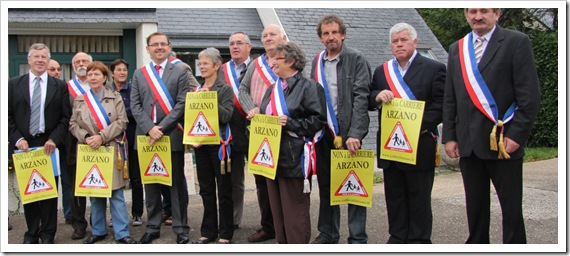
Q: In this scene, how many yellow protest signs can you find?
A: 7